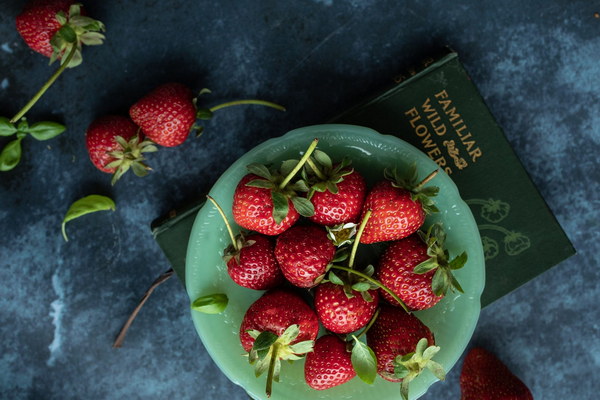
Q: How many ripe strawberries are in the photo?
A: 14